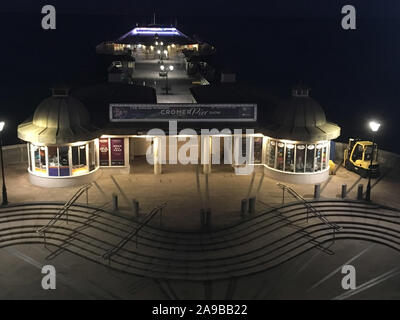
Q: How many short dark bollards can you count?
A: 9